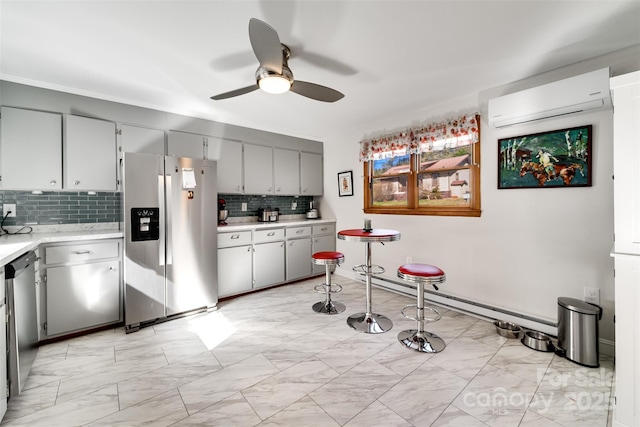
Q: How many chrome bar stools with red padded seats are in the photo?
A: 2